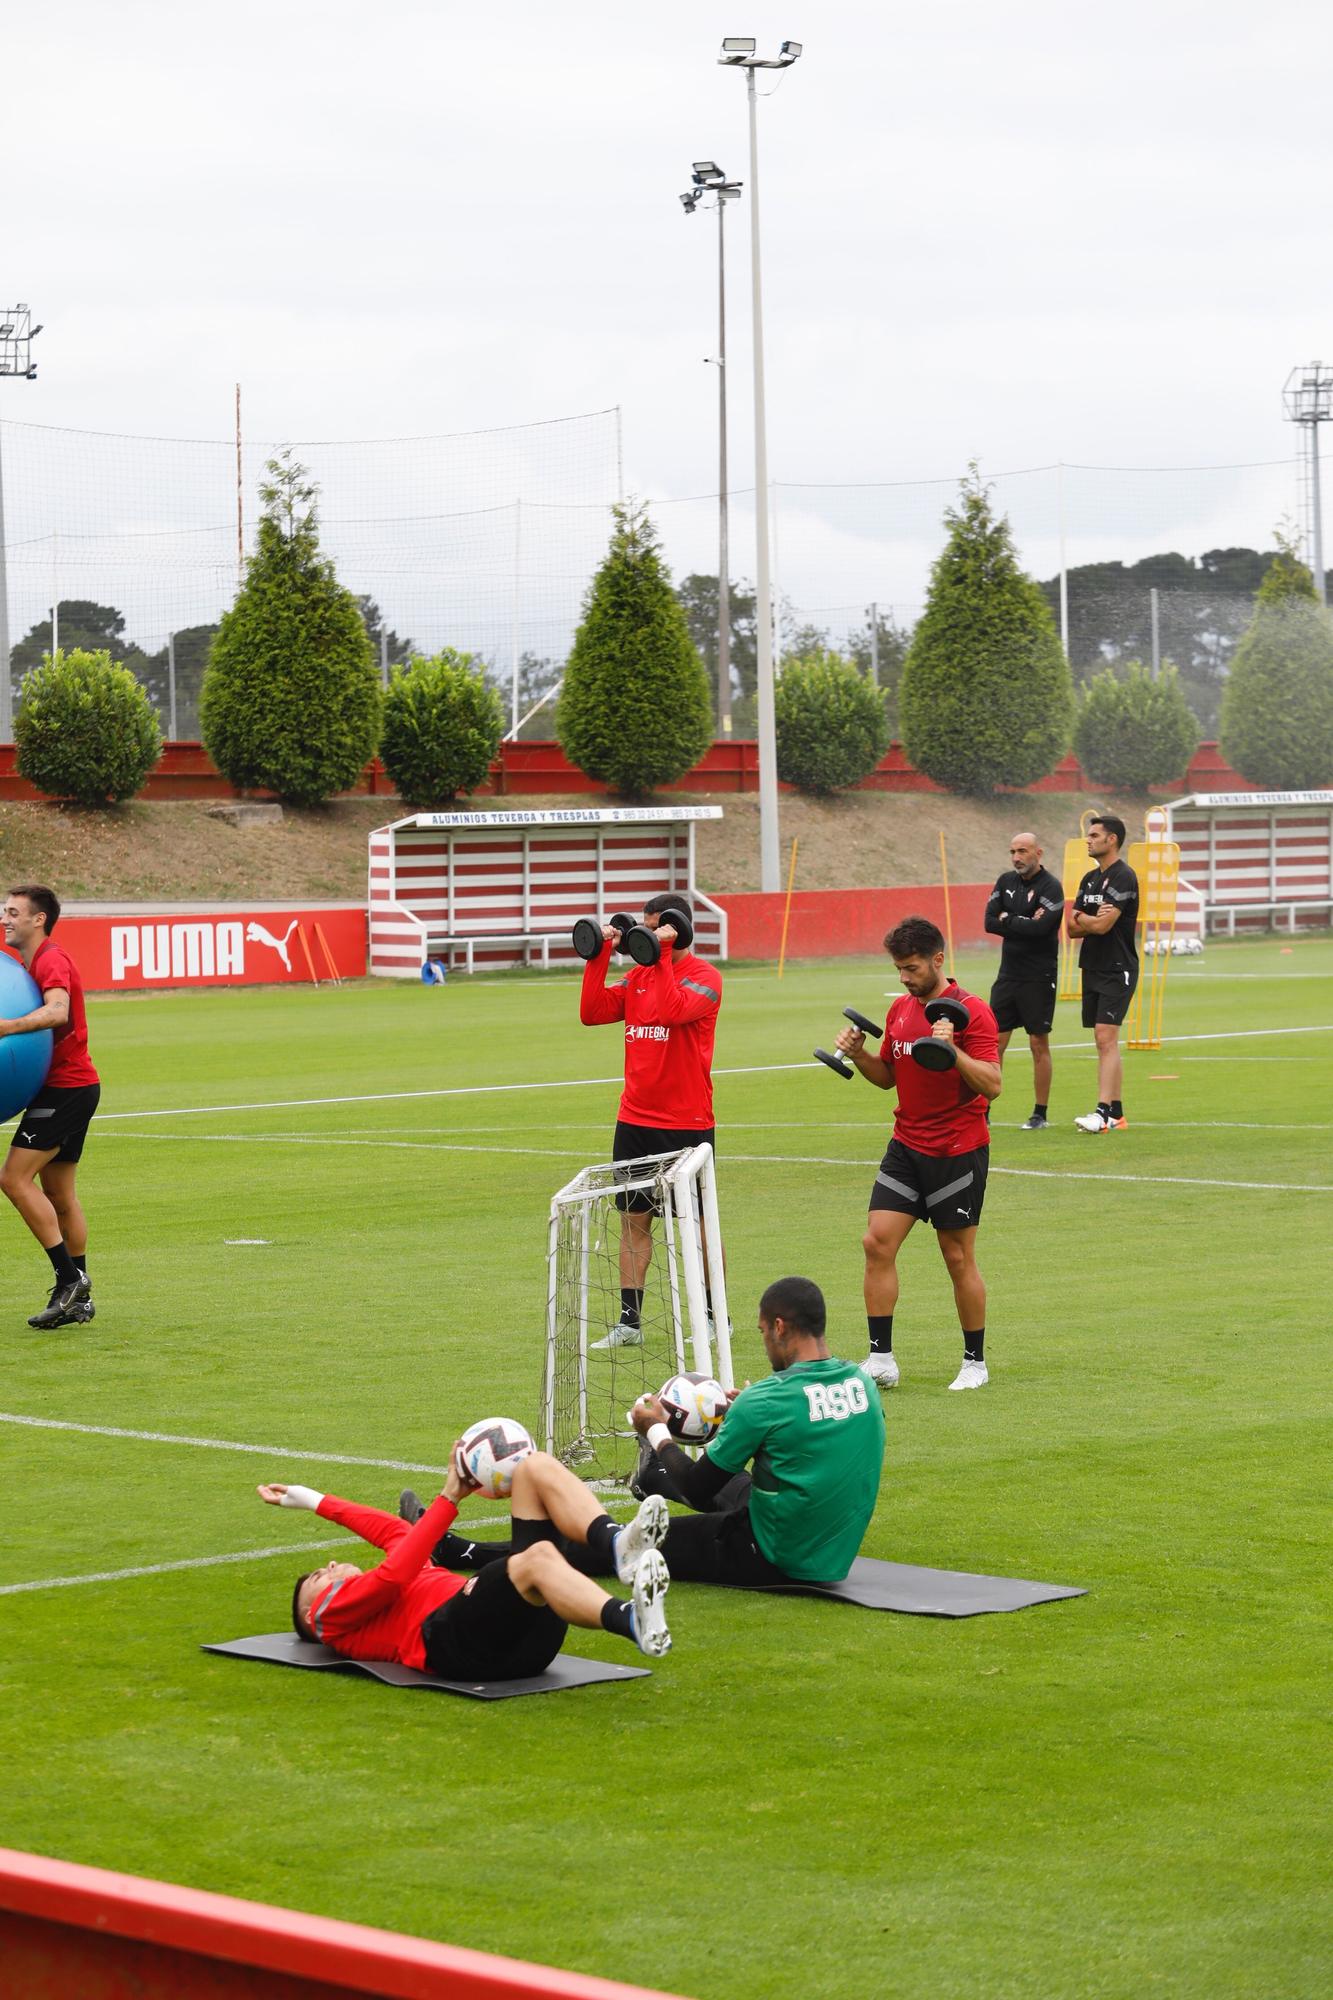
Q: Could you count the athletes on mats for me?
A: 2